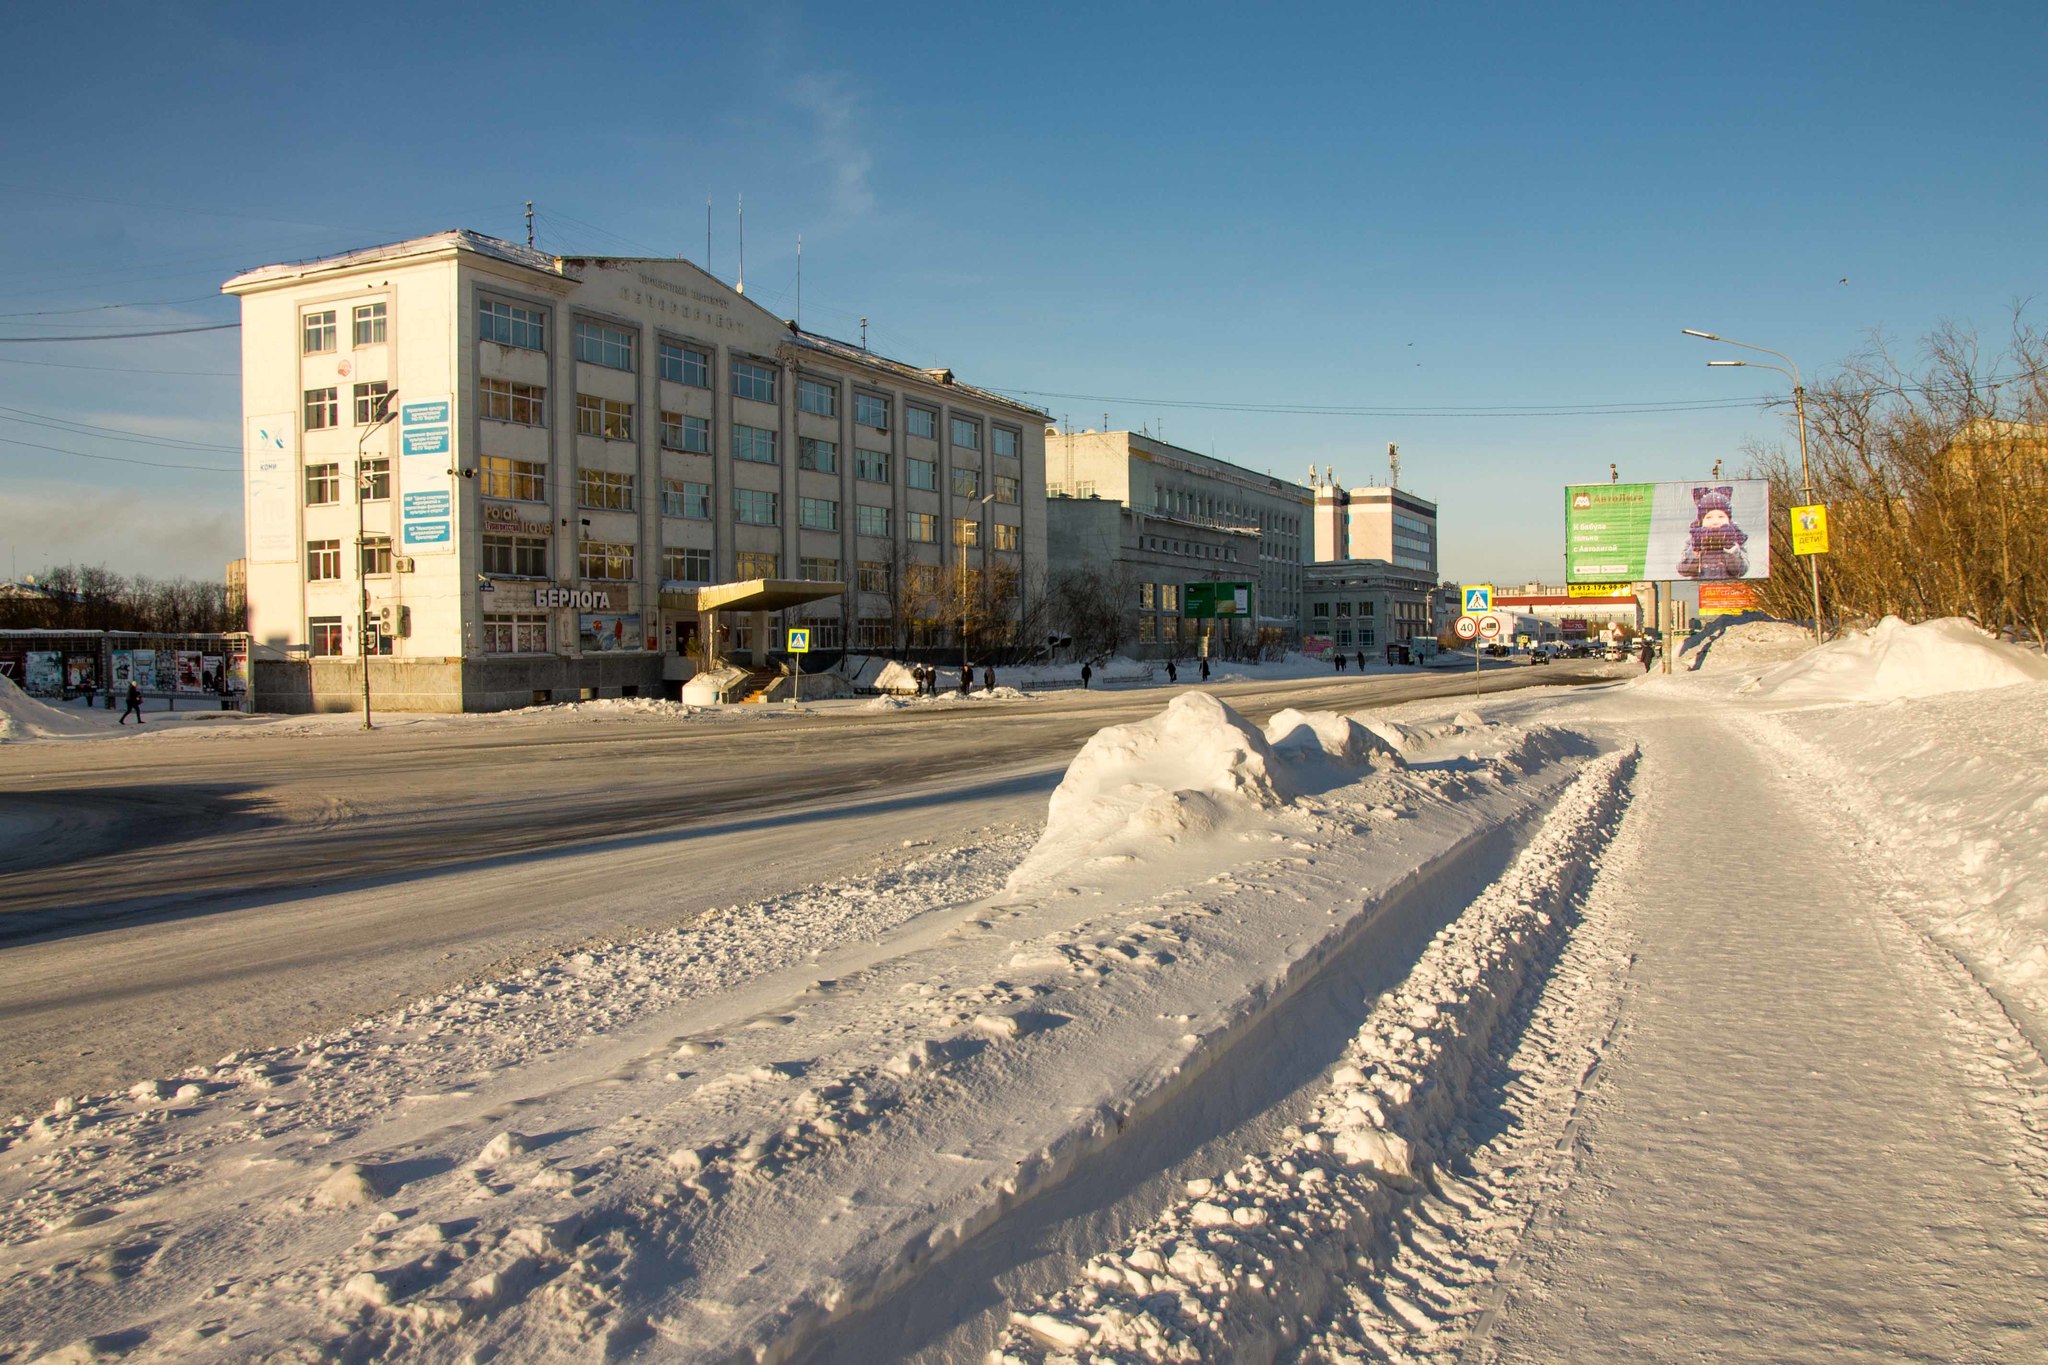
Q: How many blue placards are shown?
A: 4